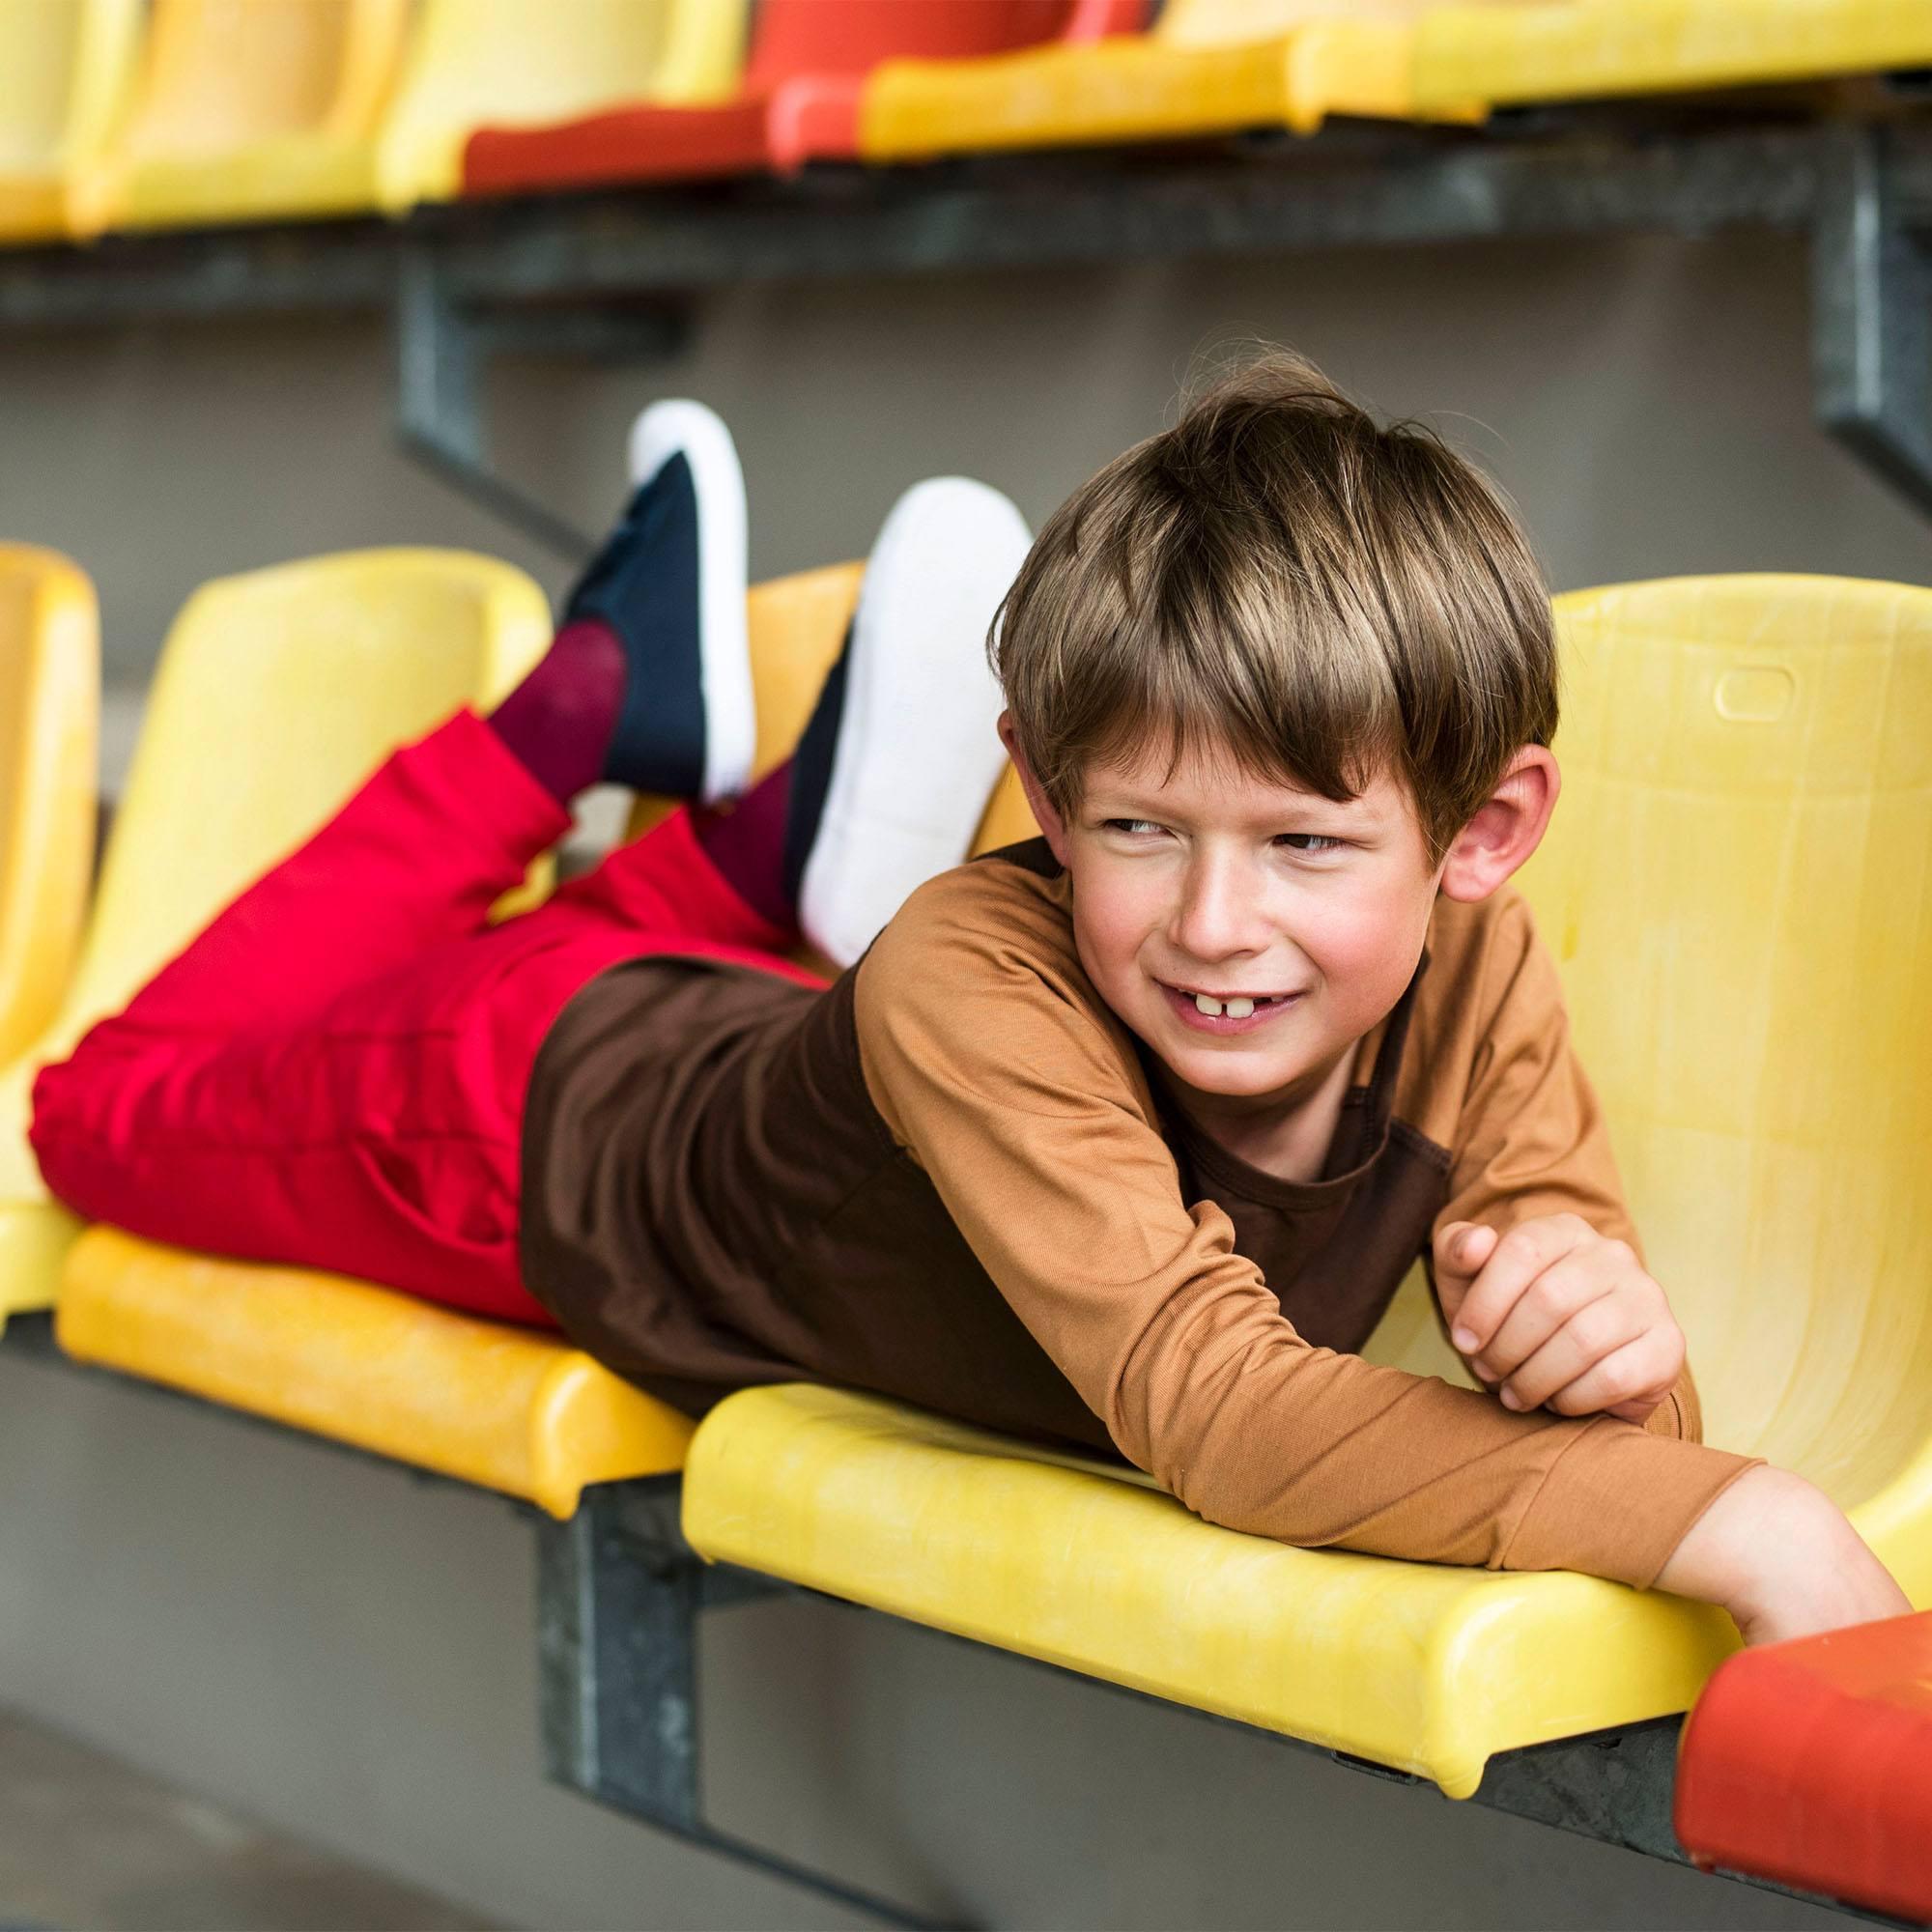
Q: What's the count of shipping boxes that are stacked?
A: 0